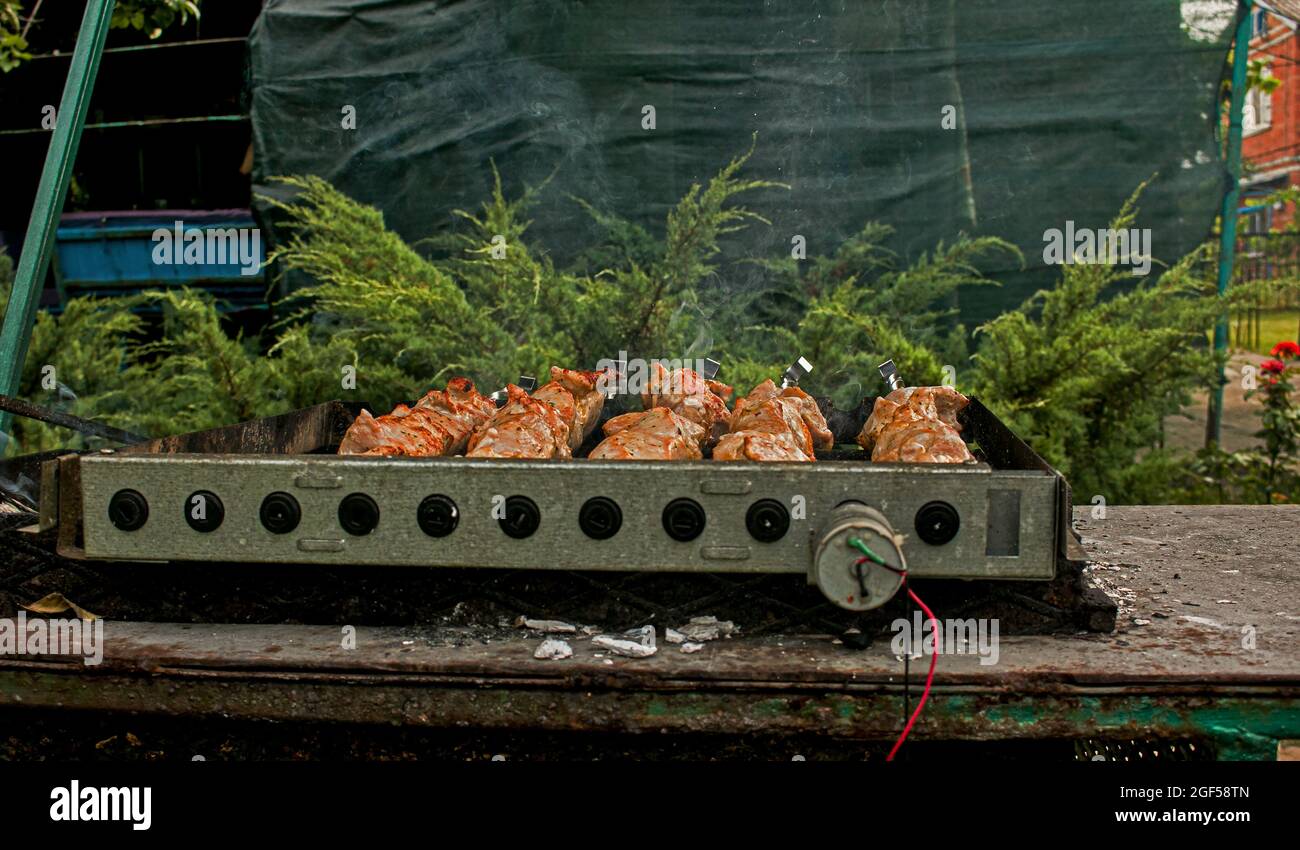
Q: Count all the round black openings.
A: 10